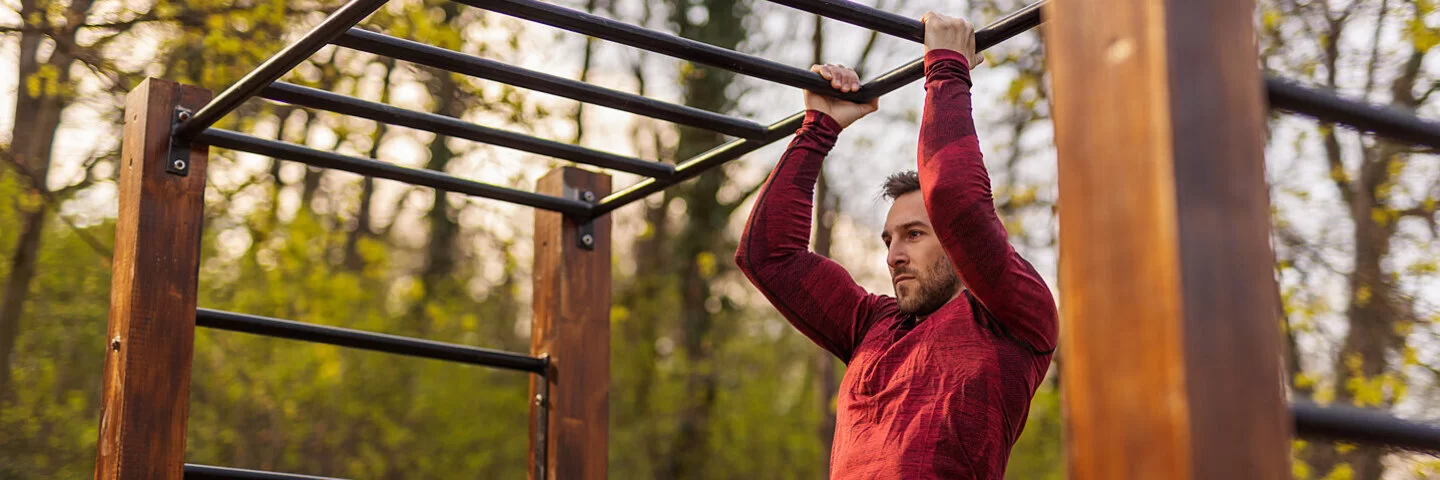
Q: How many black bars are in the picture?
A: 11